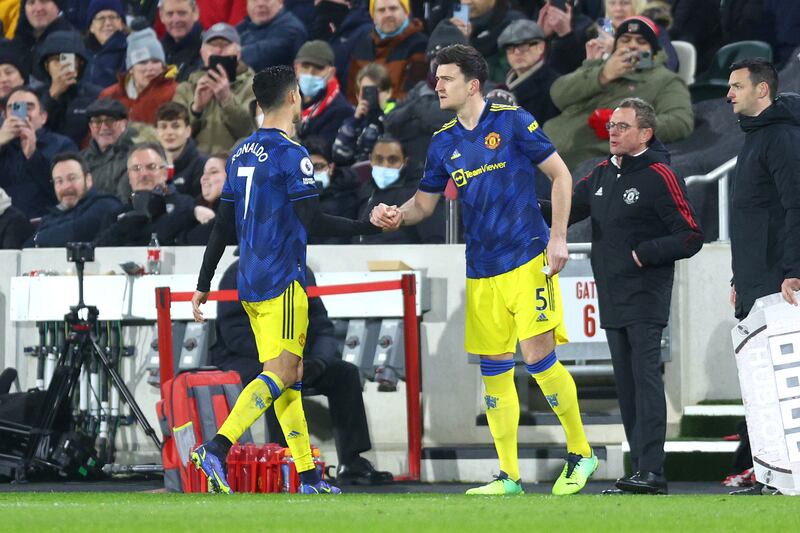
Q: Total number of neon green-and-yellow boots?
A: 2